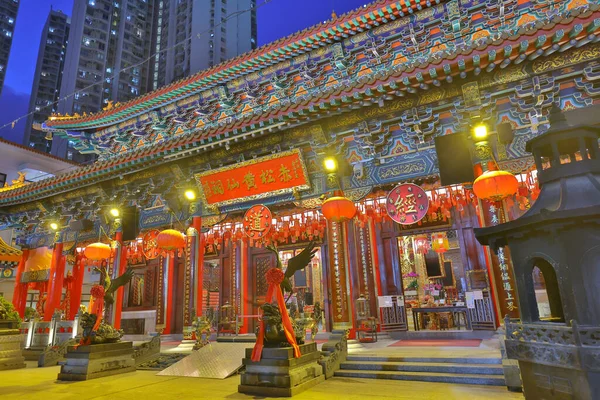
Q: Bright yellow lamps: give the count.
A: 5